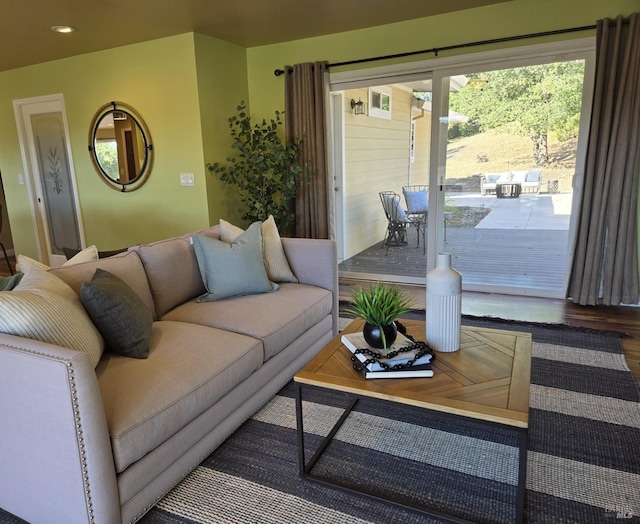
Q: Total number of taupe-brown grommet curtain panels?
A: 2